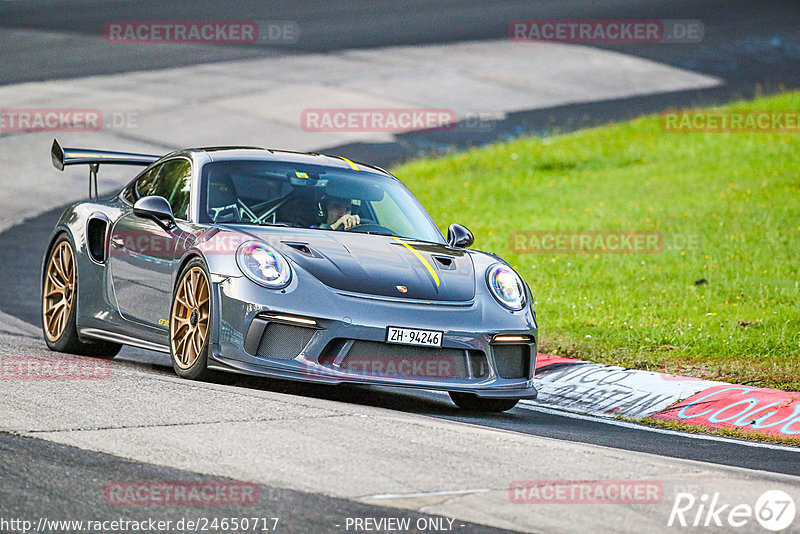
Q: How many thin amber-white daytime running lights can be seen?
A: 2